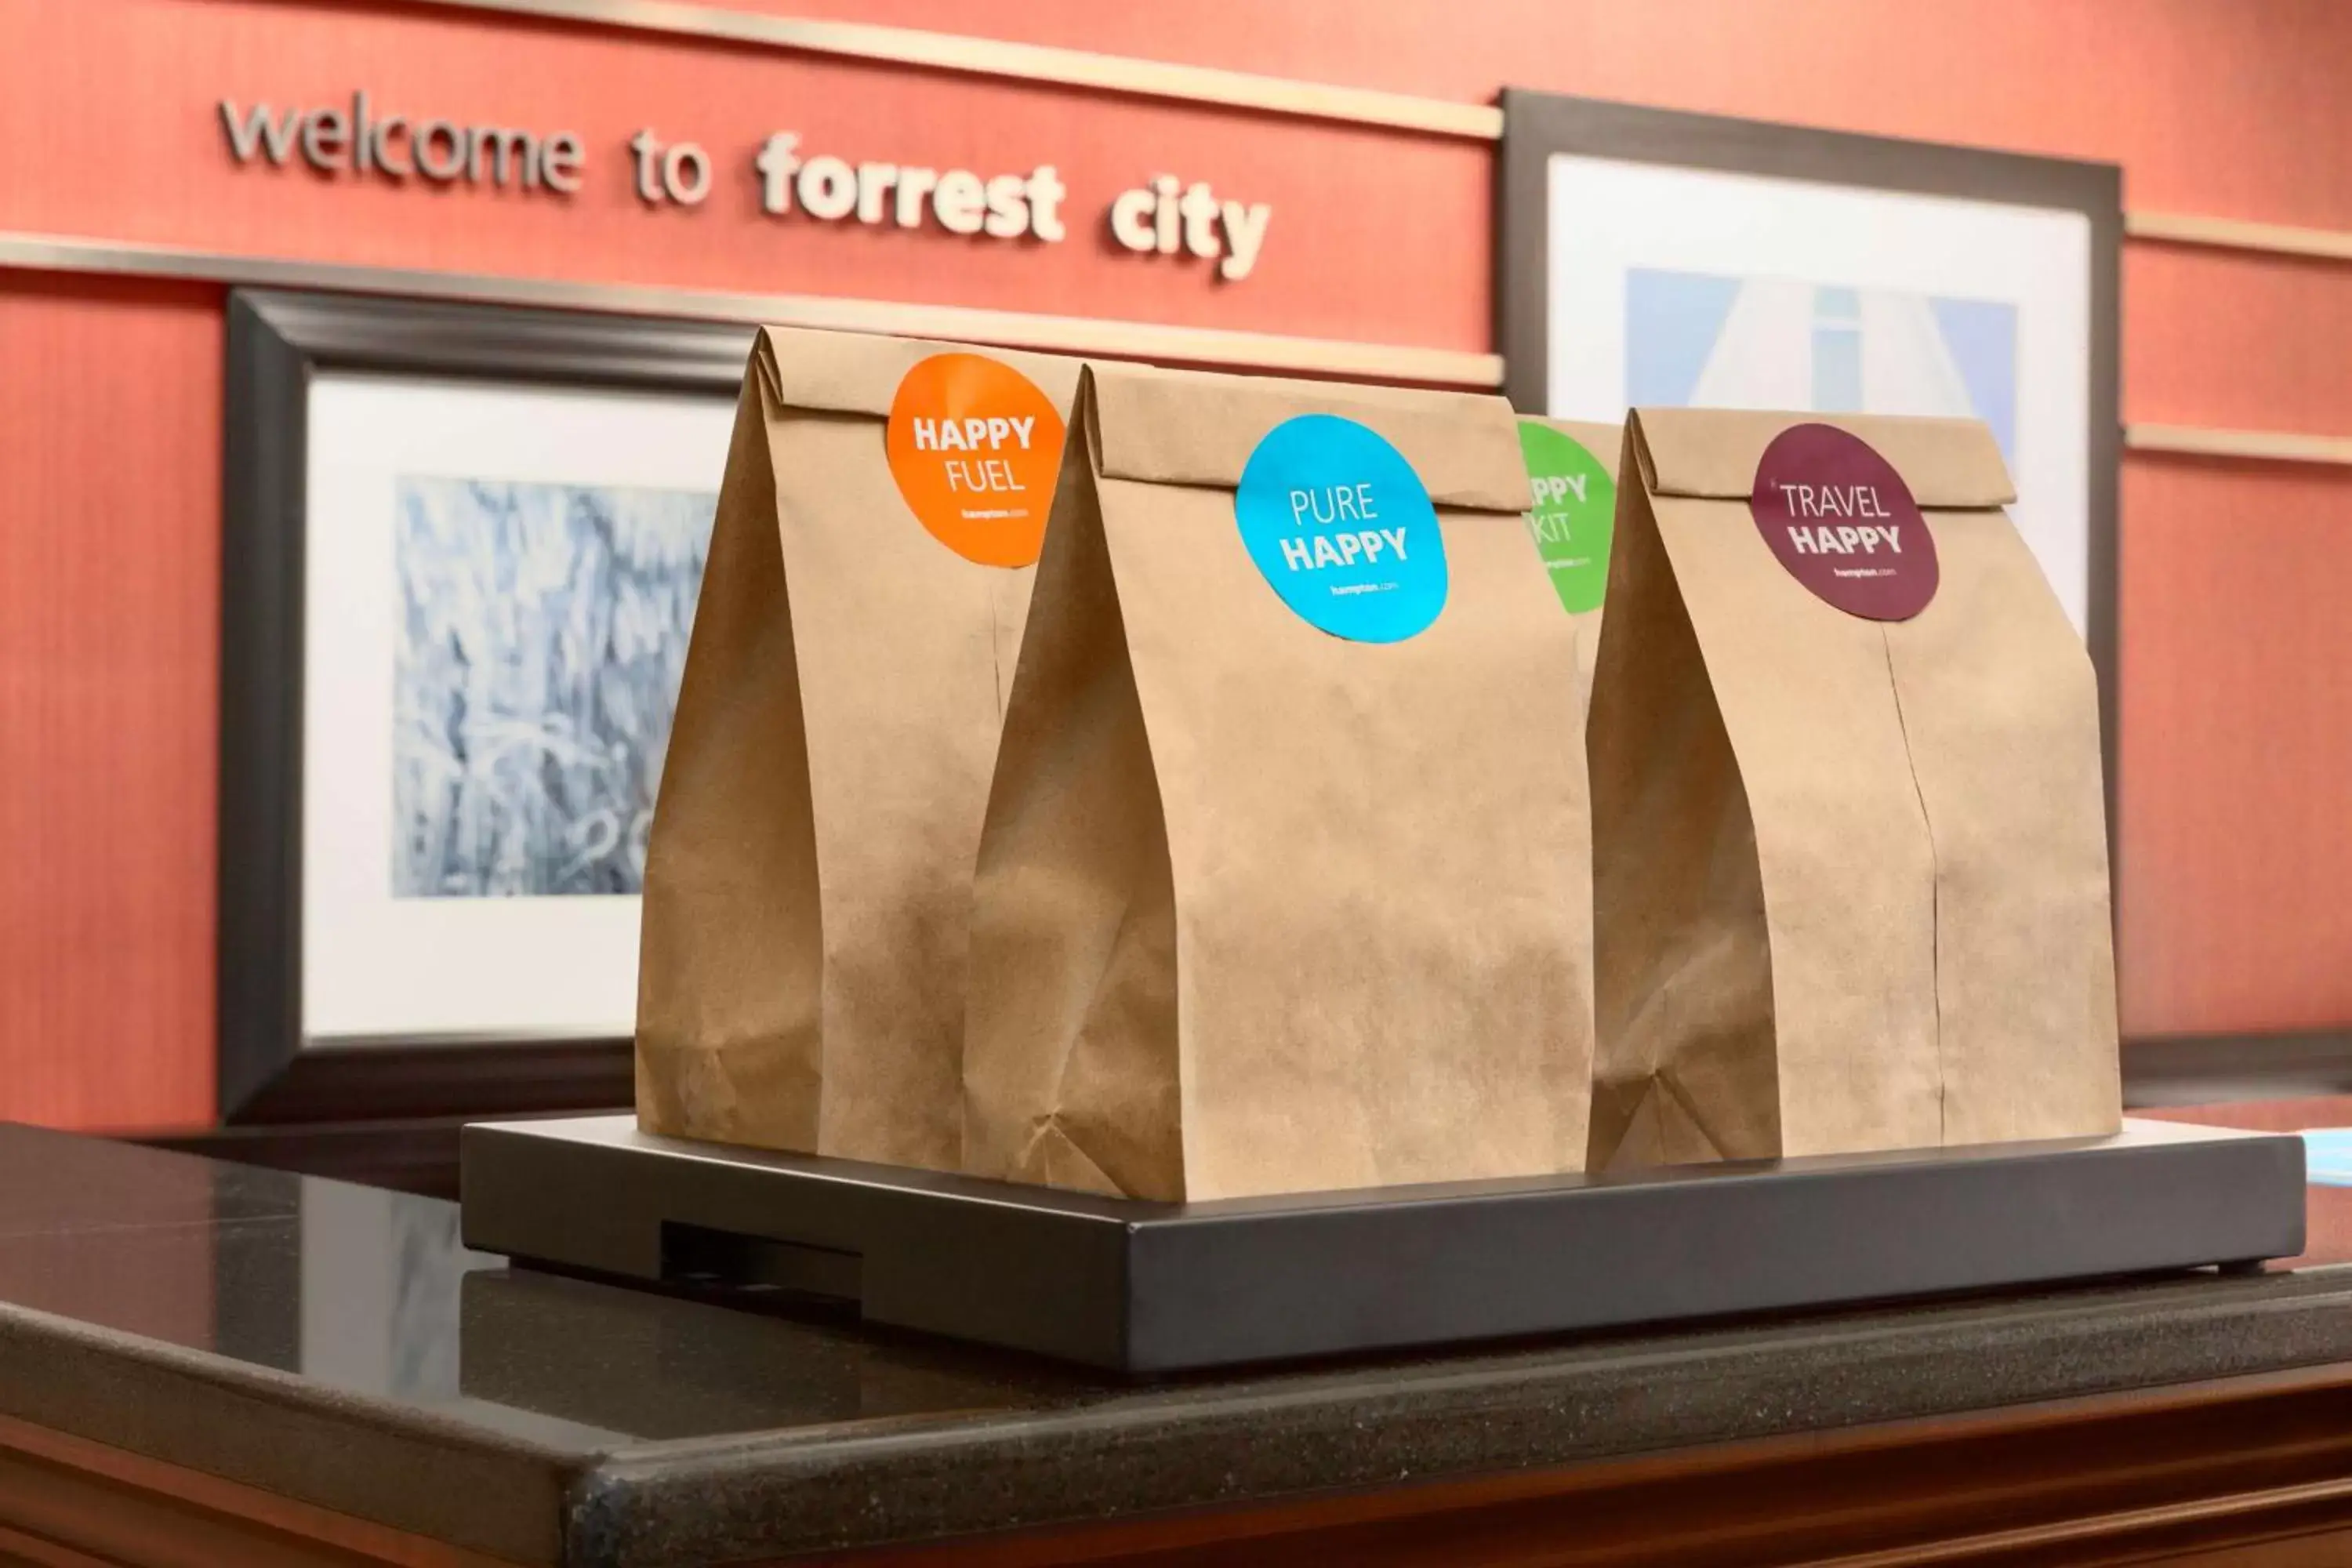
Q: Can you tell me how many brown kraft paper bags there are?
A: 4